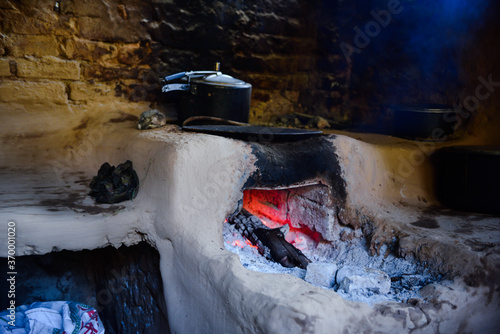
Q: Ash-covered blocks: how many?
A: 2